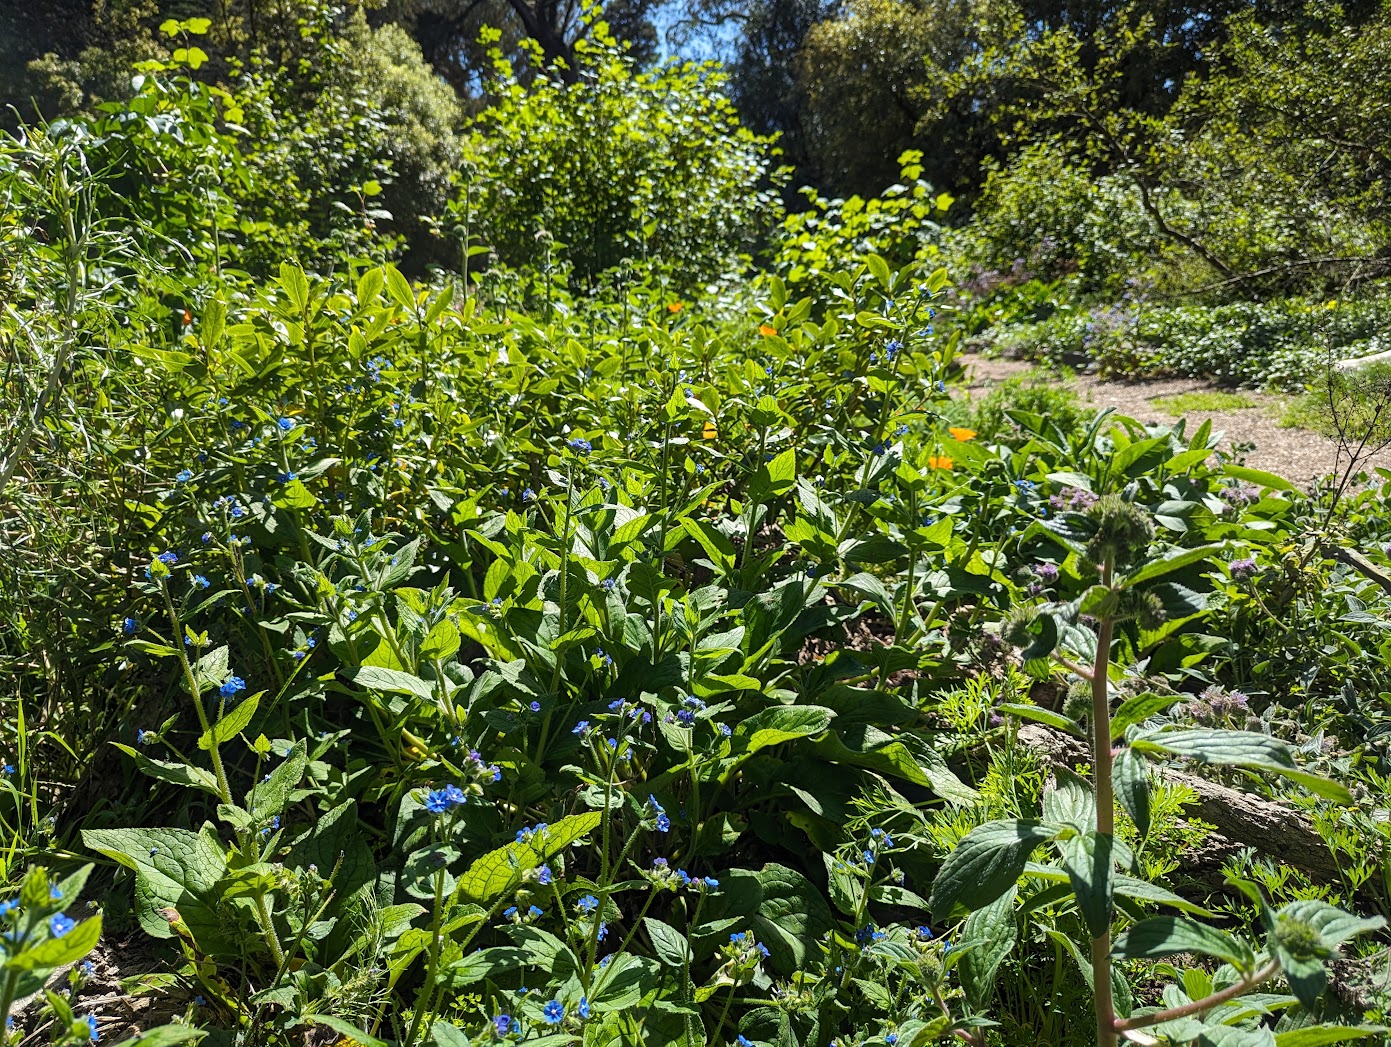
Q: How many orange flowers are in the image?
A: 6